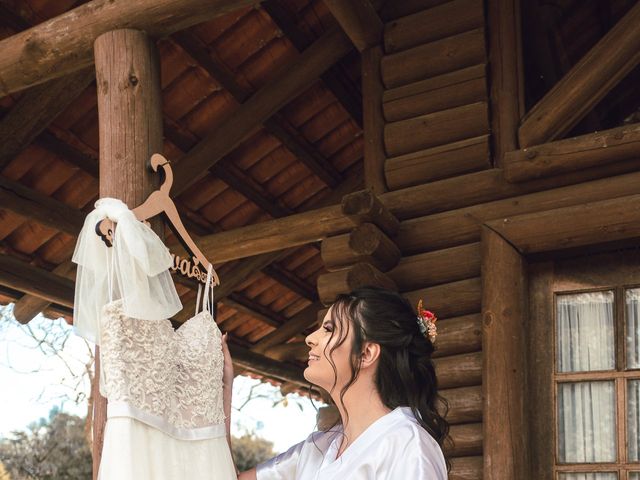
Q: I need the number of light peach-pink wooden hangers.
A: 1